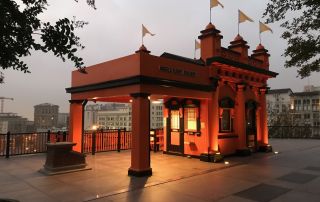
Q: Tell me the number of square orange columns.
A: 2